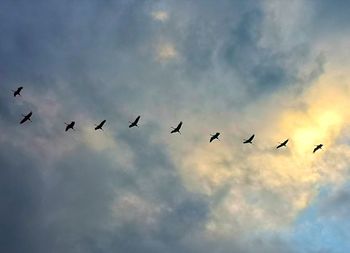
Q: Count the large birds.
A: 10